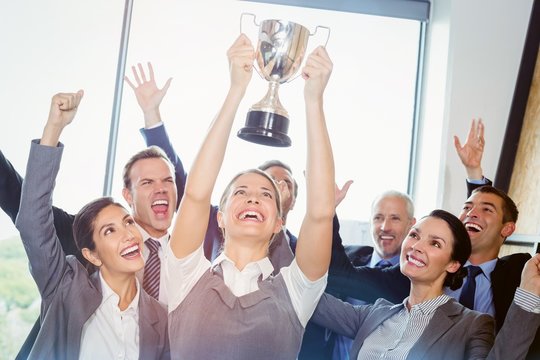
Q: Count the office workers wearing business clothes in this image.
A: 7